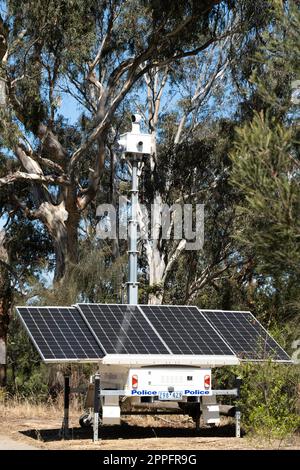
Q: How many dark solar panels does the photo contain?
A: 4